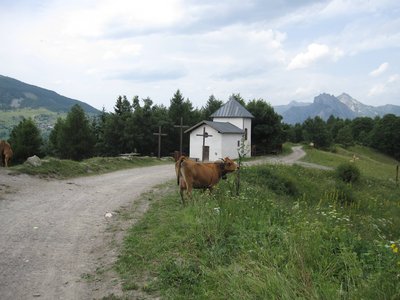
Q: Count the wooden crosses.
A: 3